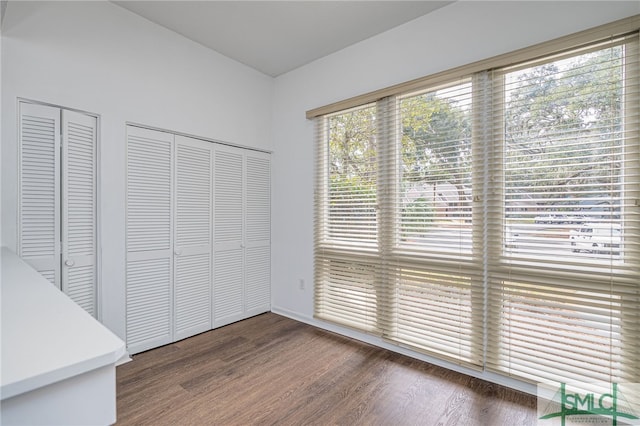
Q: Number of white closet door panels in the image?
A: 6